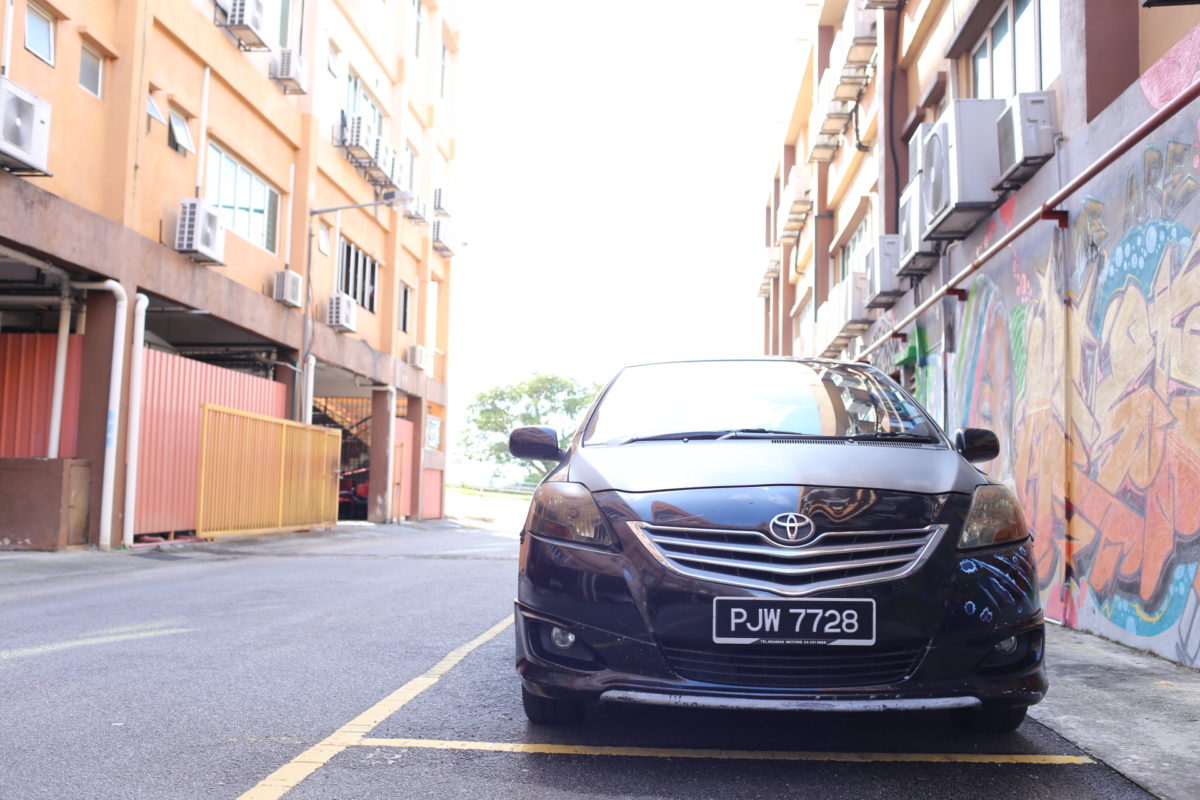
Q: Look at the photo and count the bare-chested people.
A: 0